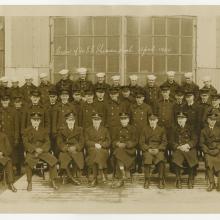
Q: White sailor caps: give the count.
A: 13